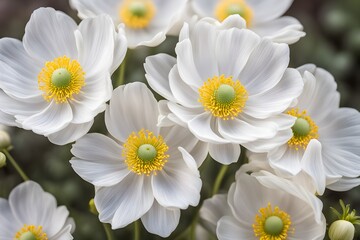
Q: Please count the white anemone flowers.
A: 8